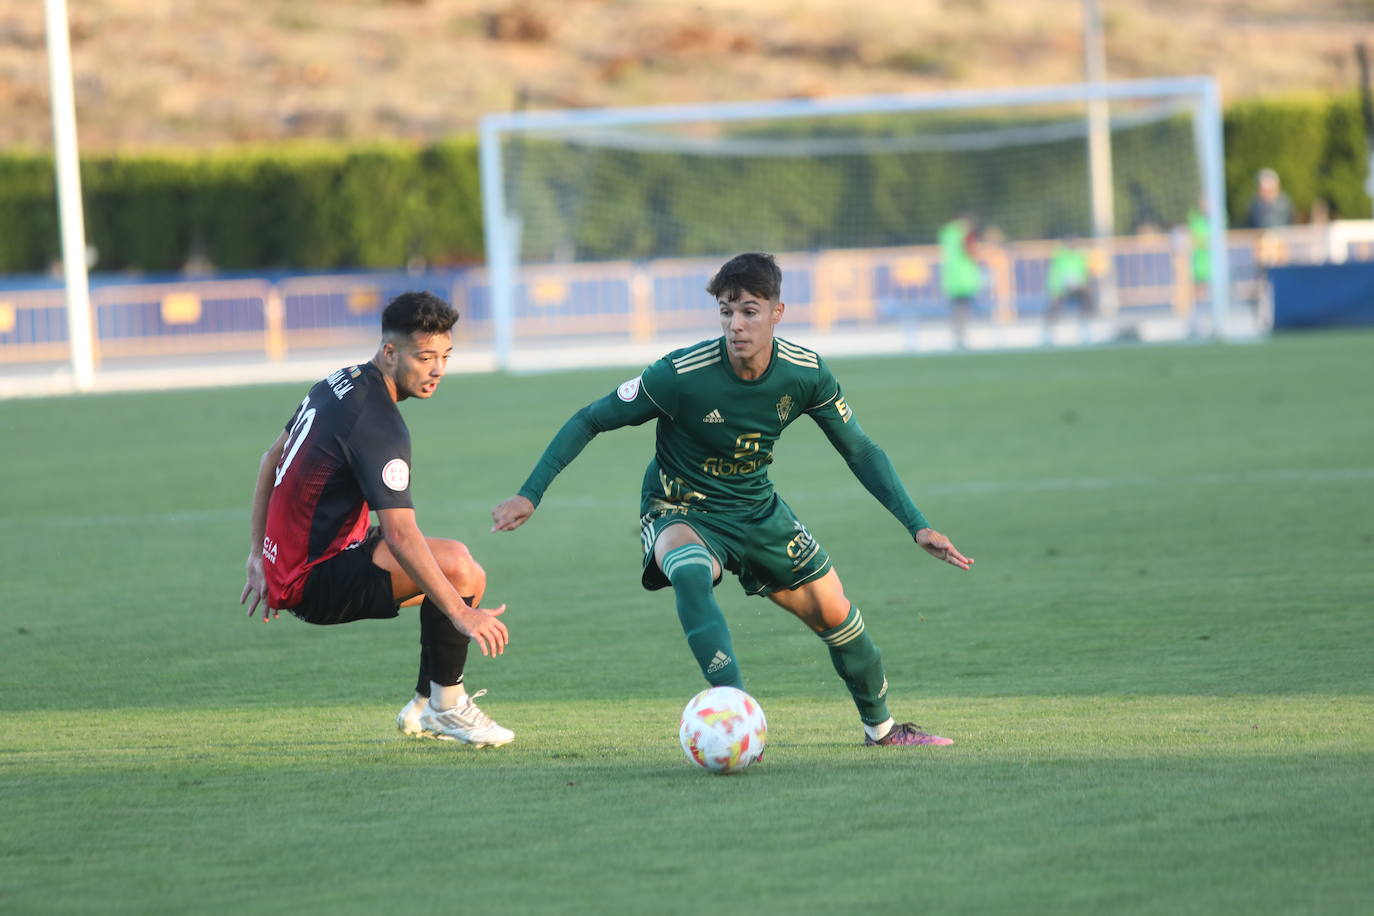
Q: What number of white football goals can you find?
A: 1